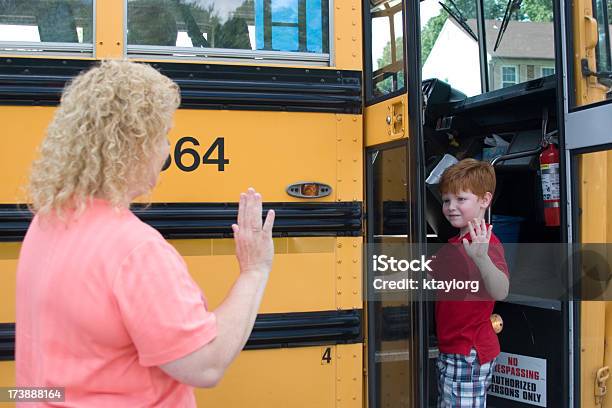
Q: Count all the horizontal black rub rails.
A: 3